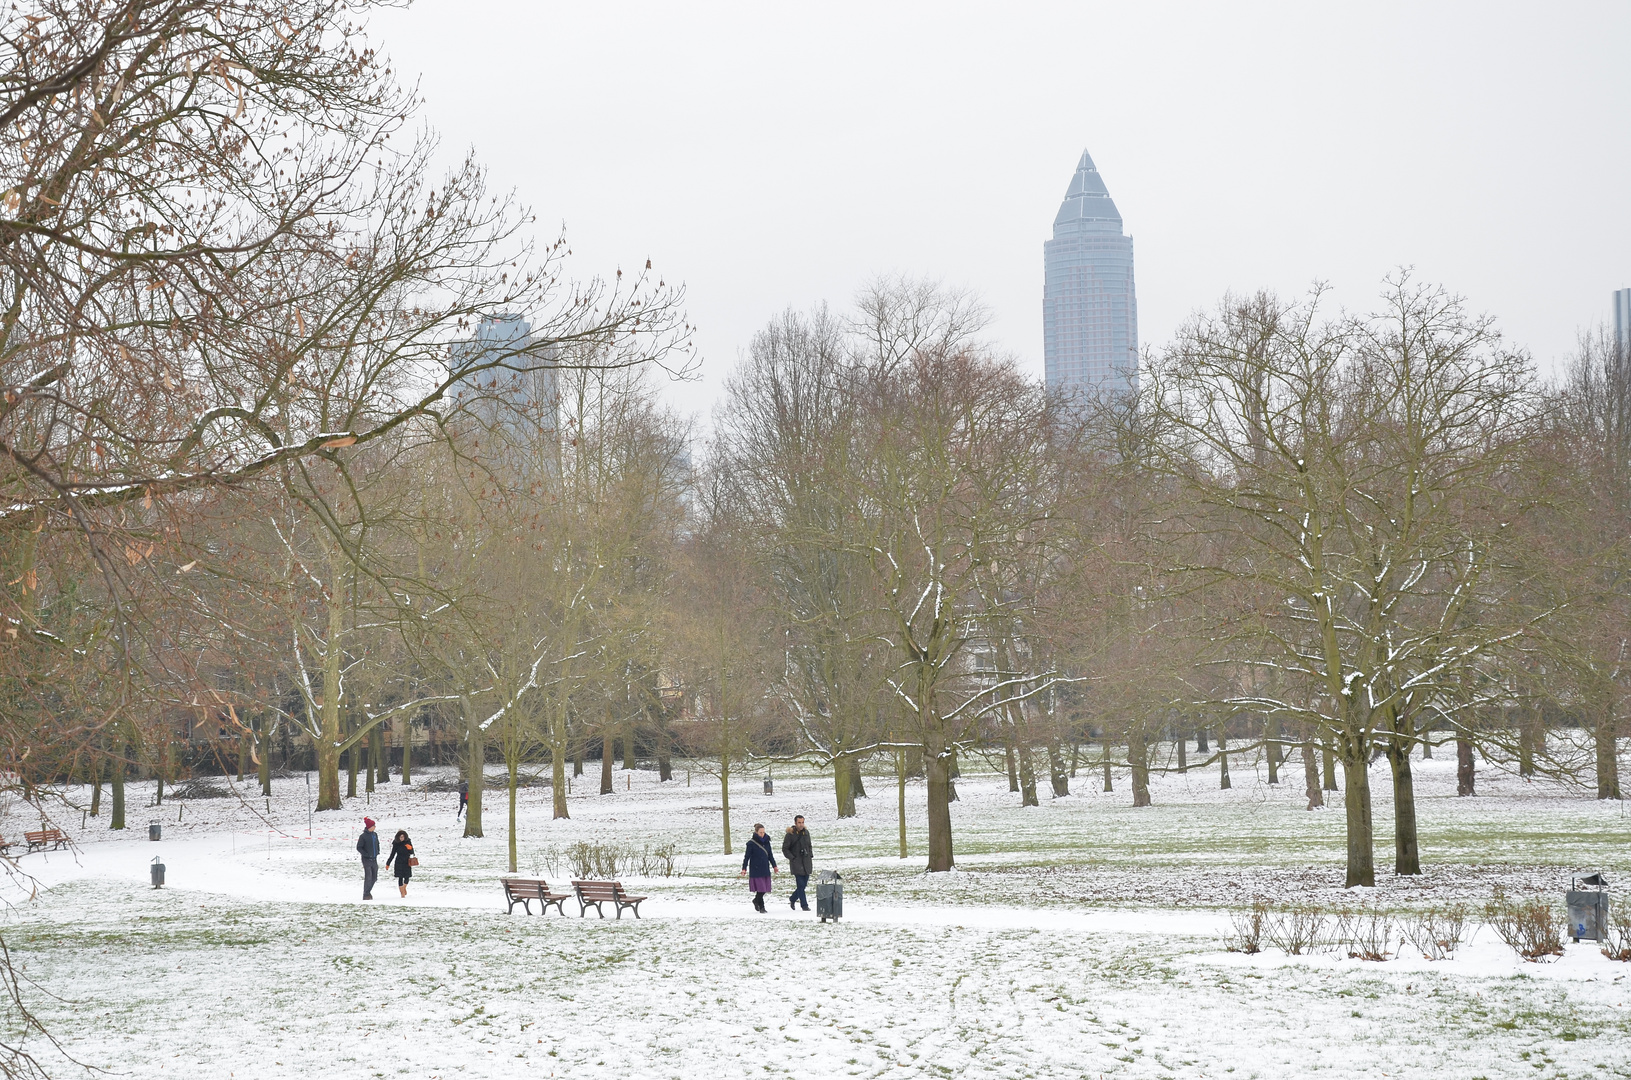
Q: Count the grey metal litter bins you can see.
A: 5